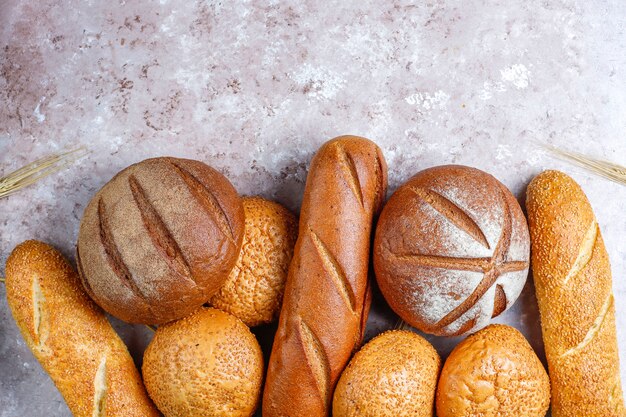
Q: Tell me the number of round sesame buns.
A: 4